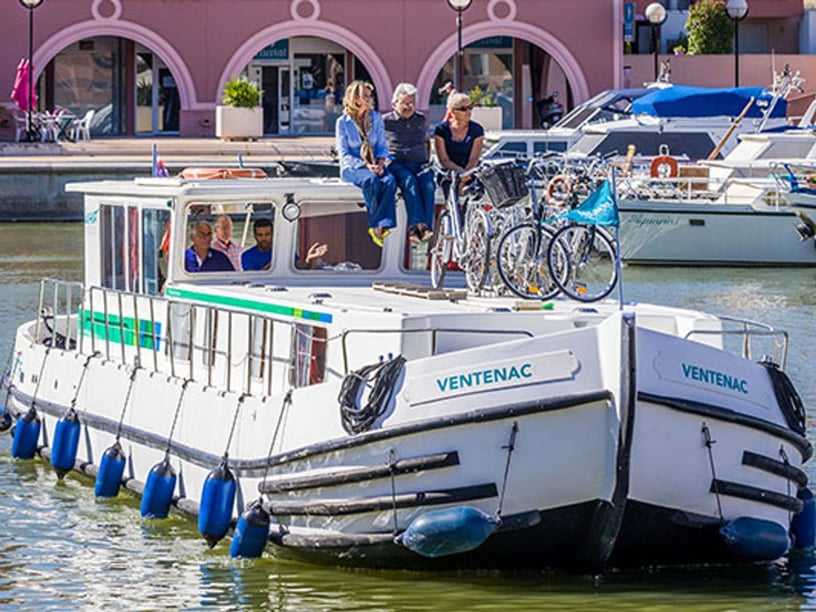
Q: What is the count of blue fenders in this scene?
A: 10